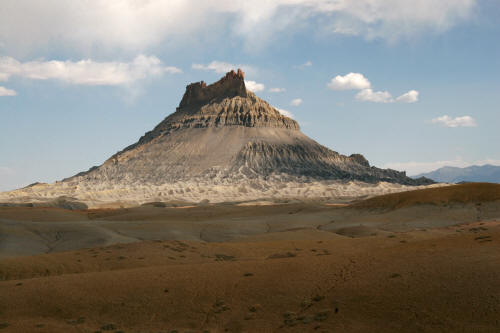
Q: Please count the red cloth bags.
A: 0